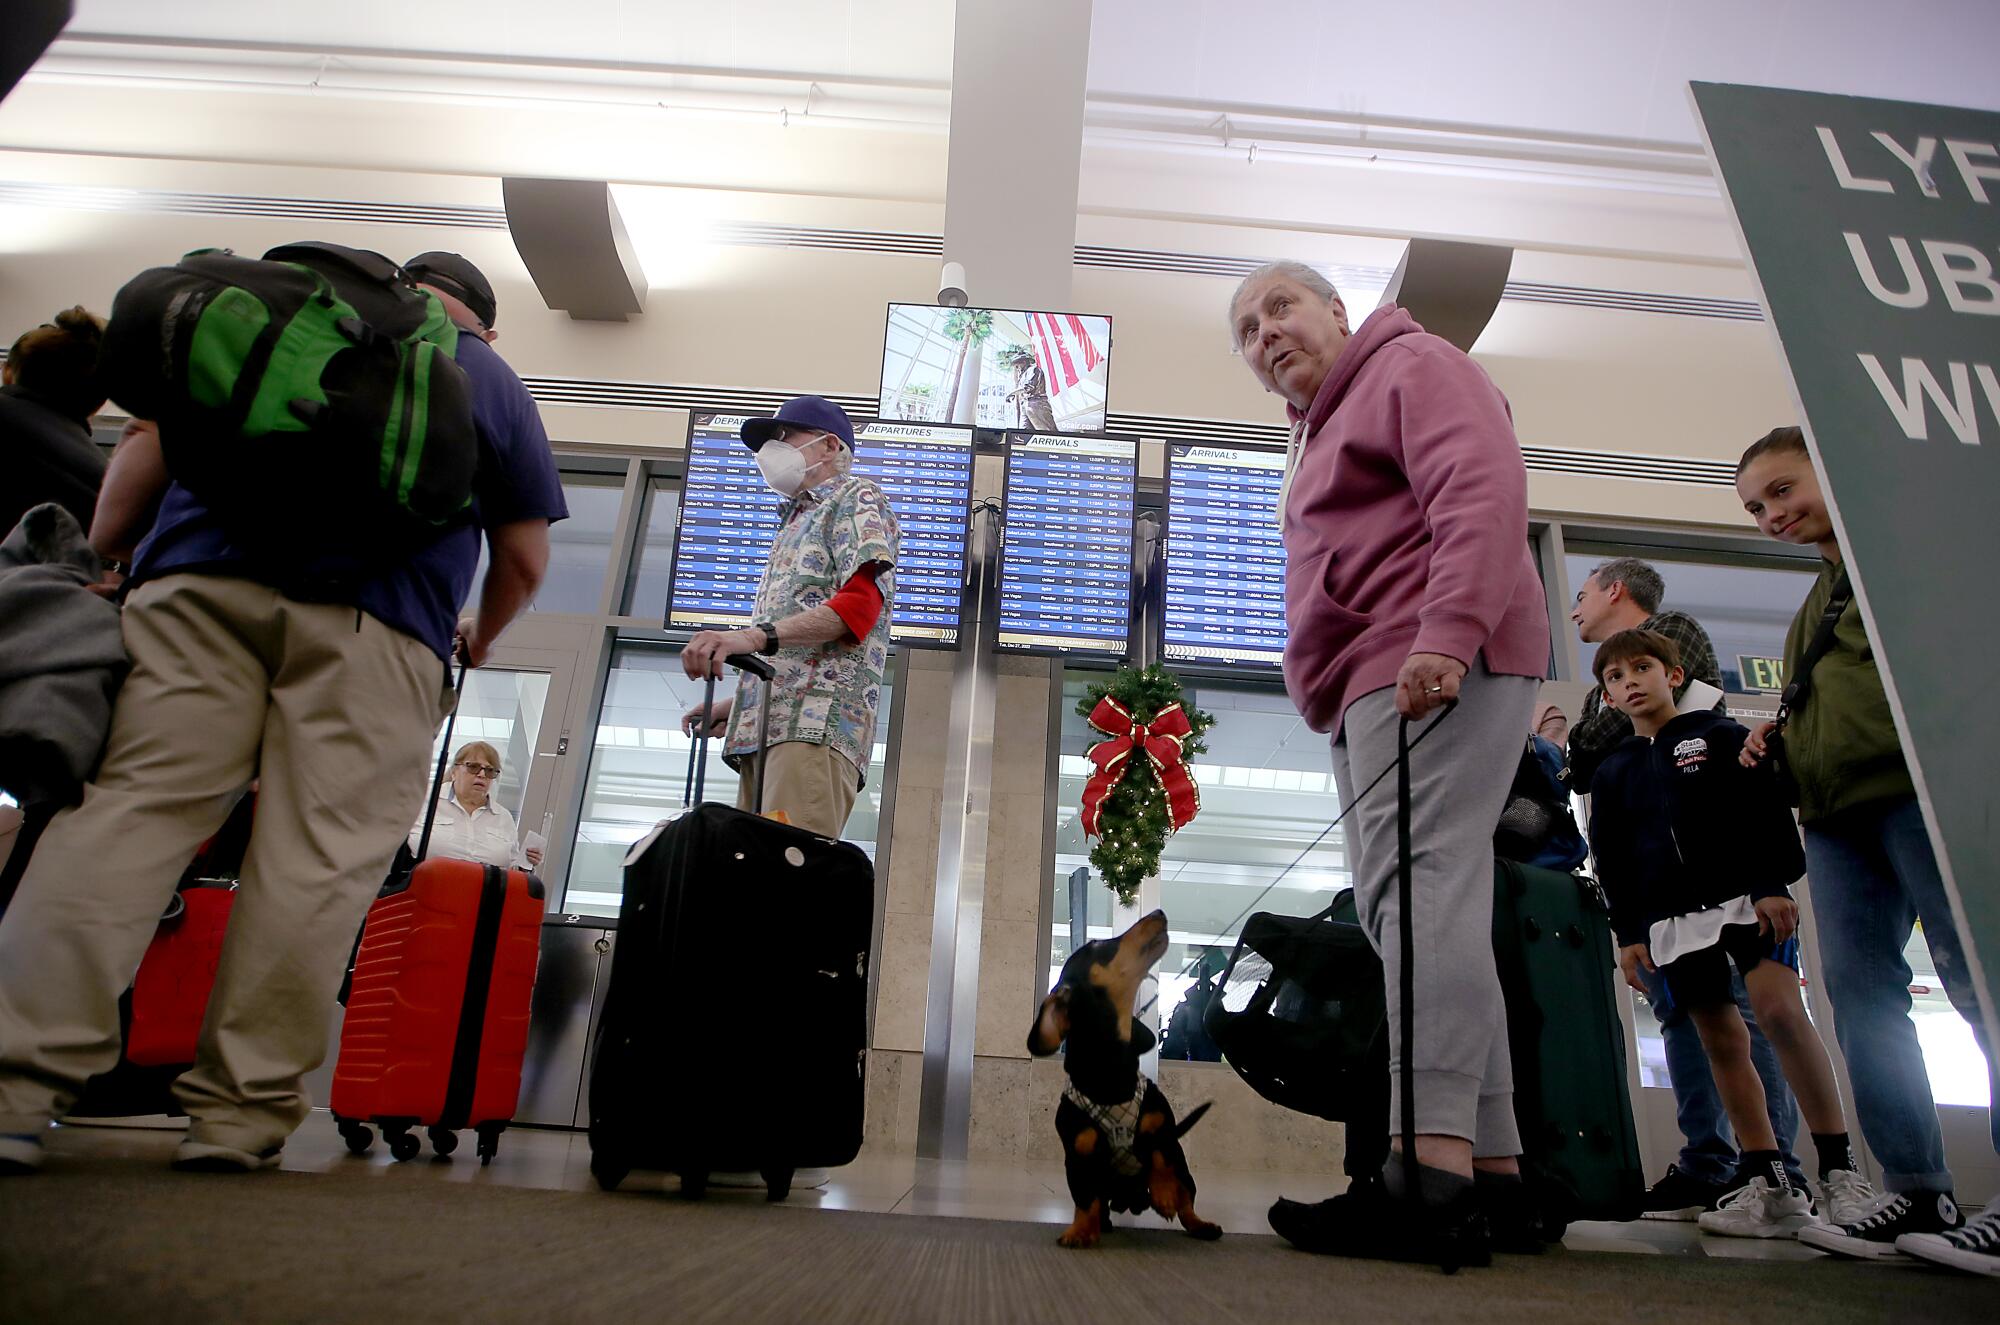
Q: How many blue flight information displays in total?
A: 4